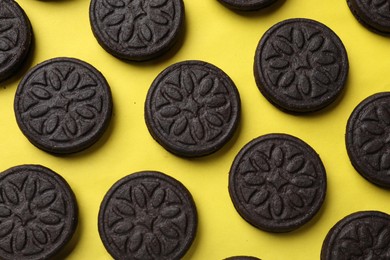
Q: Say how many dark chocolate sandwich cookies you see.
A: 13